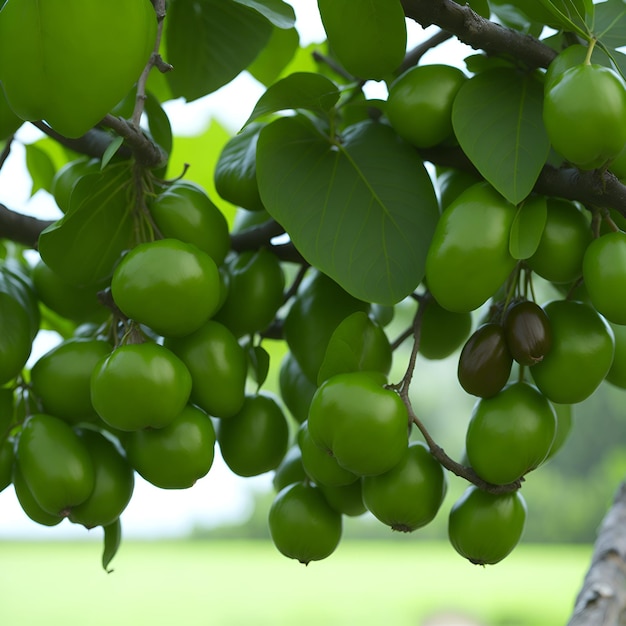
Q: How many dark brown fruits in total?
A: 2